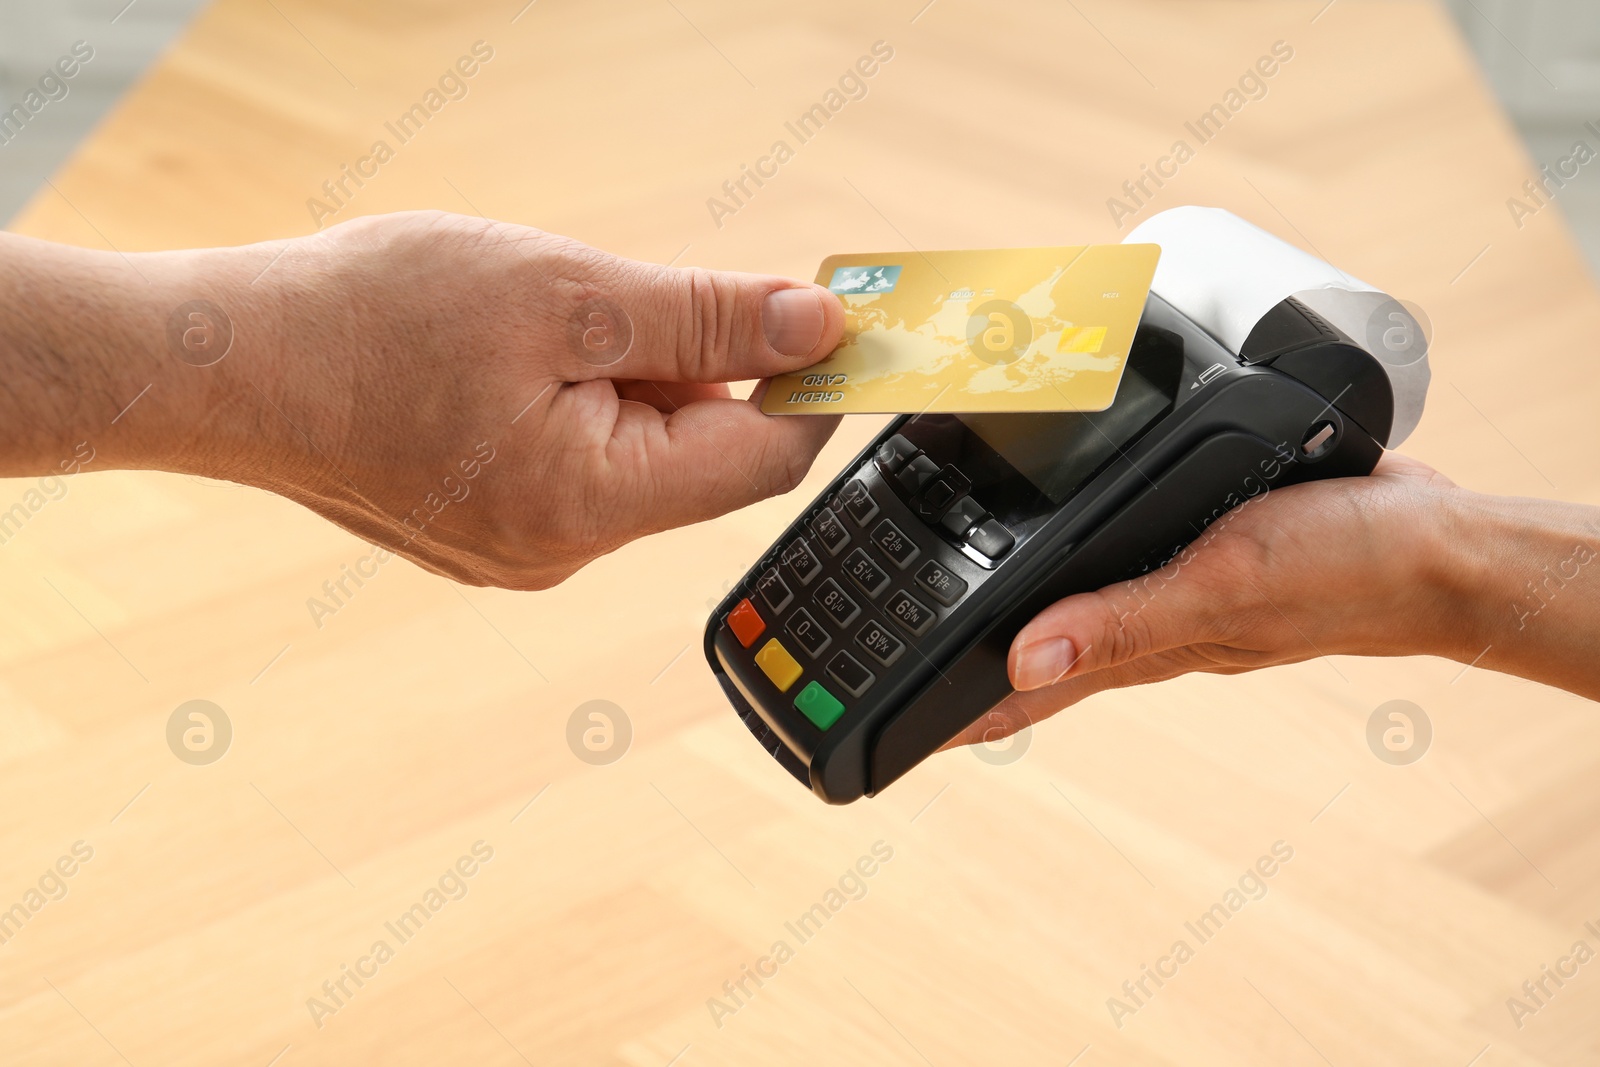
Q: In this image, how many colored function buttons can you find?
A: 3